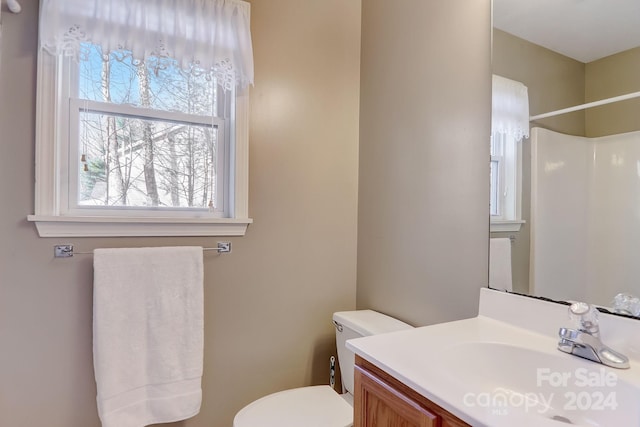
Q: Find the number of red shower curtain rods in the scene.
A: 0